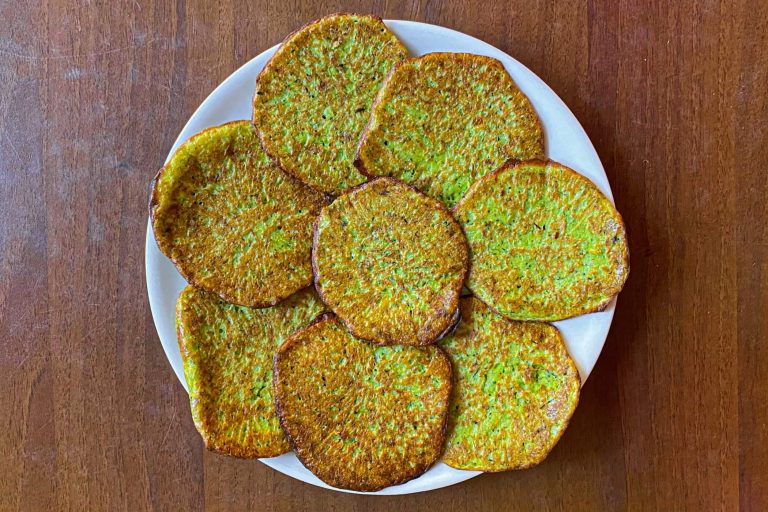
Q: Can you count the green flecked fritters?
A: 8